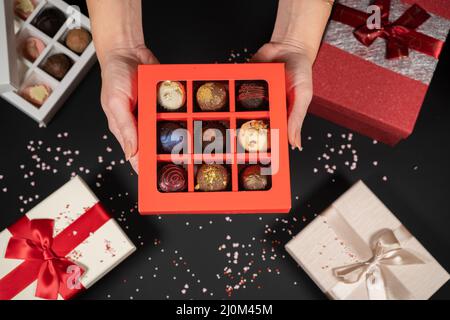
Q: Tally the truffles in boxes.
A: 15